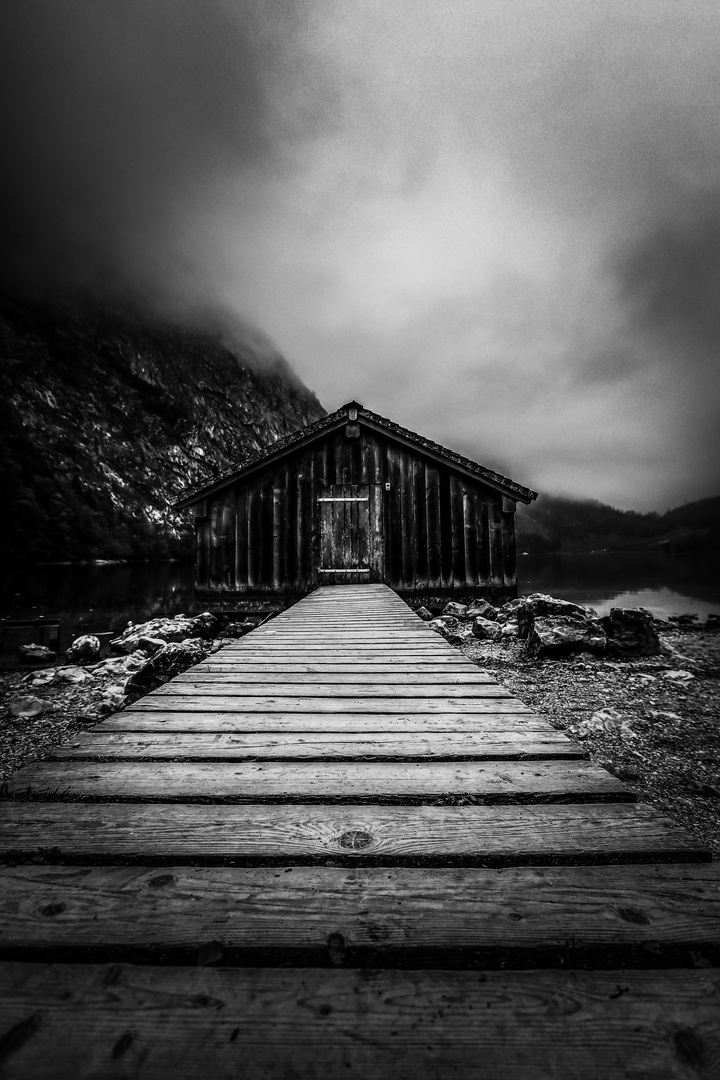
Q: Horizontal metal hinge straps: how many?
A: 2